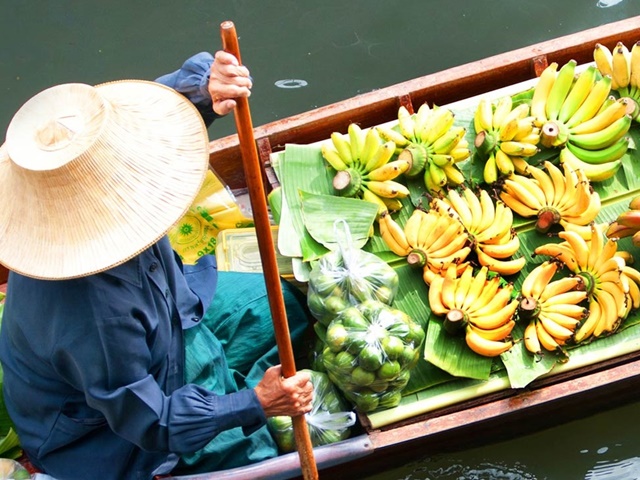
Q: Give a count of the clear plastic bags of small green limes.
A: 3